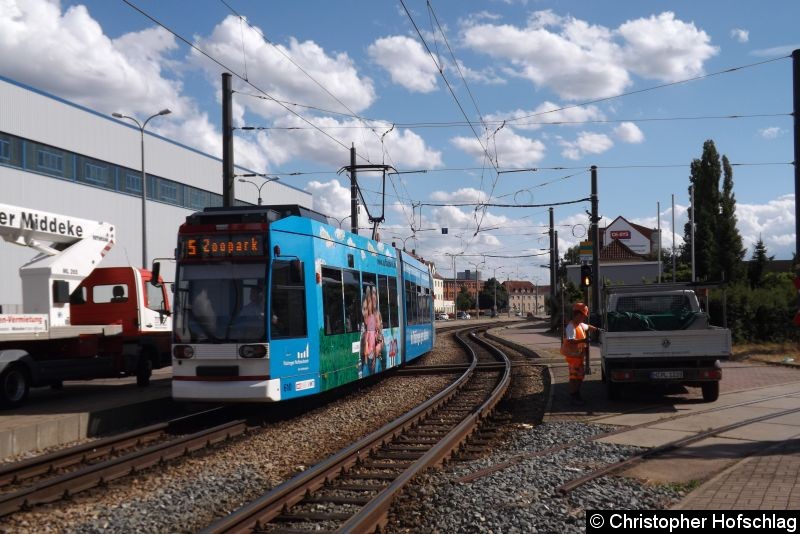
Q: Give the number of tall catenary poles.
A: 6